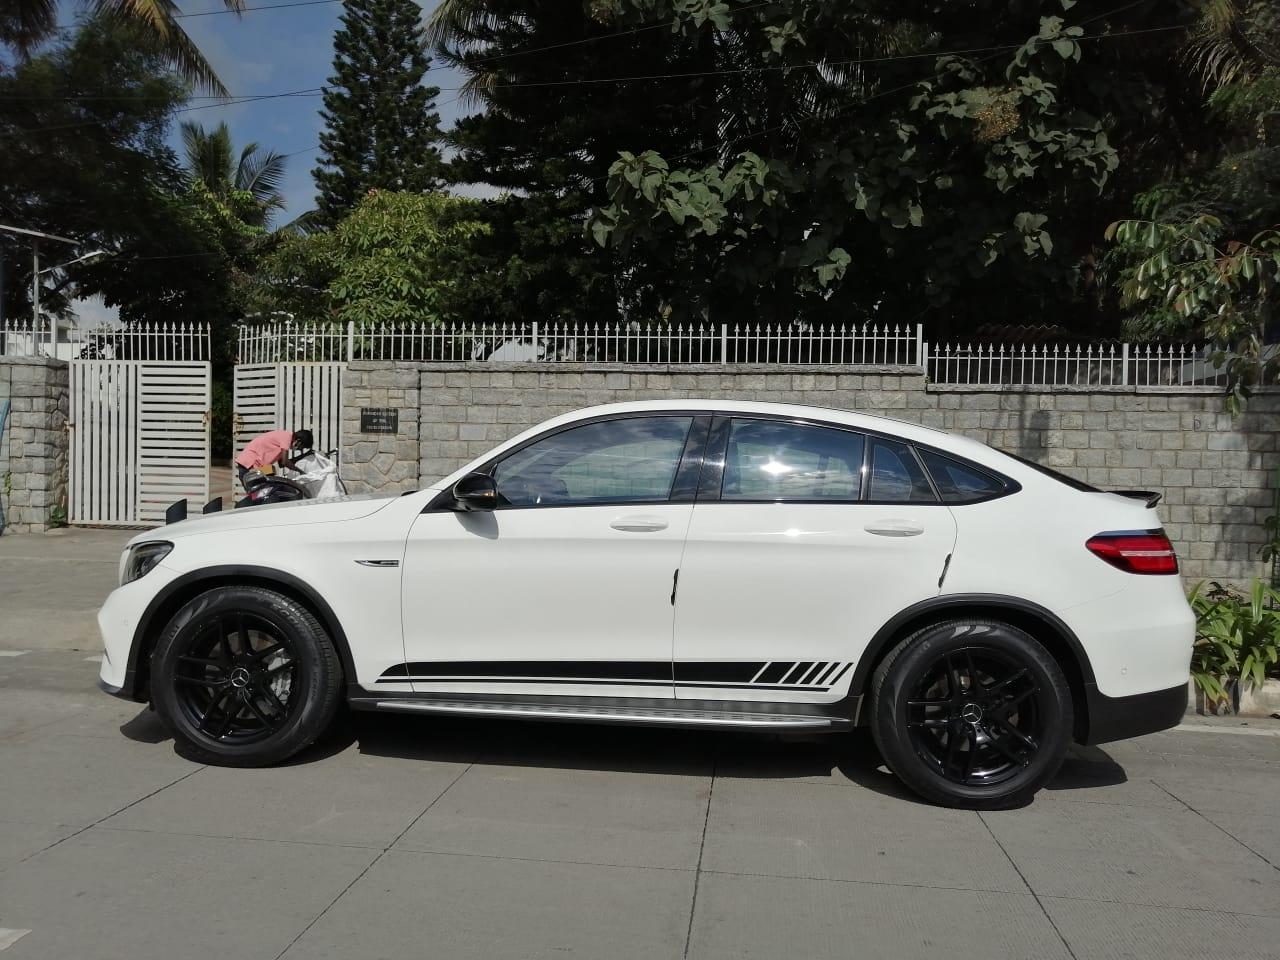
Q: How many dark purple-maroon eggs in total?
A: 0